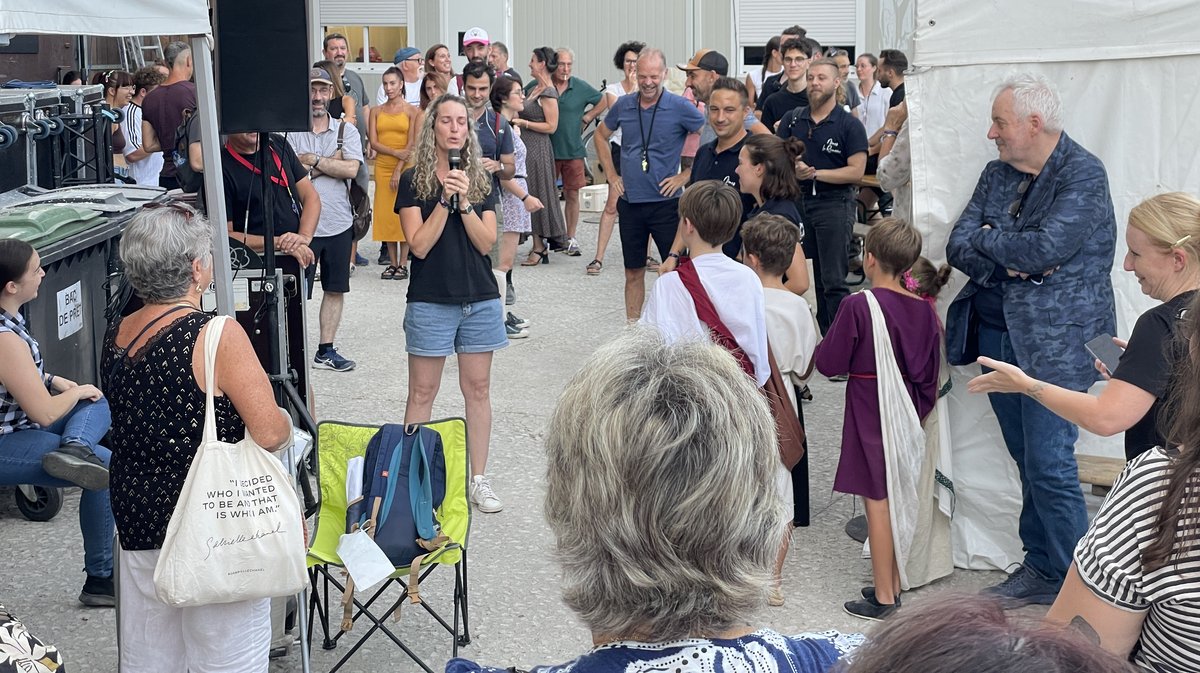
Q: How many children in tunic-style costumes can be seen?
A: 4